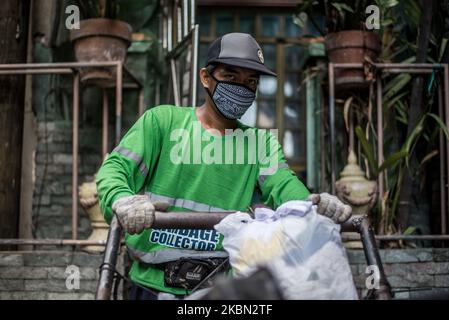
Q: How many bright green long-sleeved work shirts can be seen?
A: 1